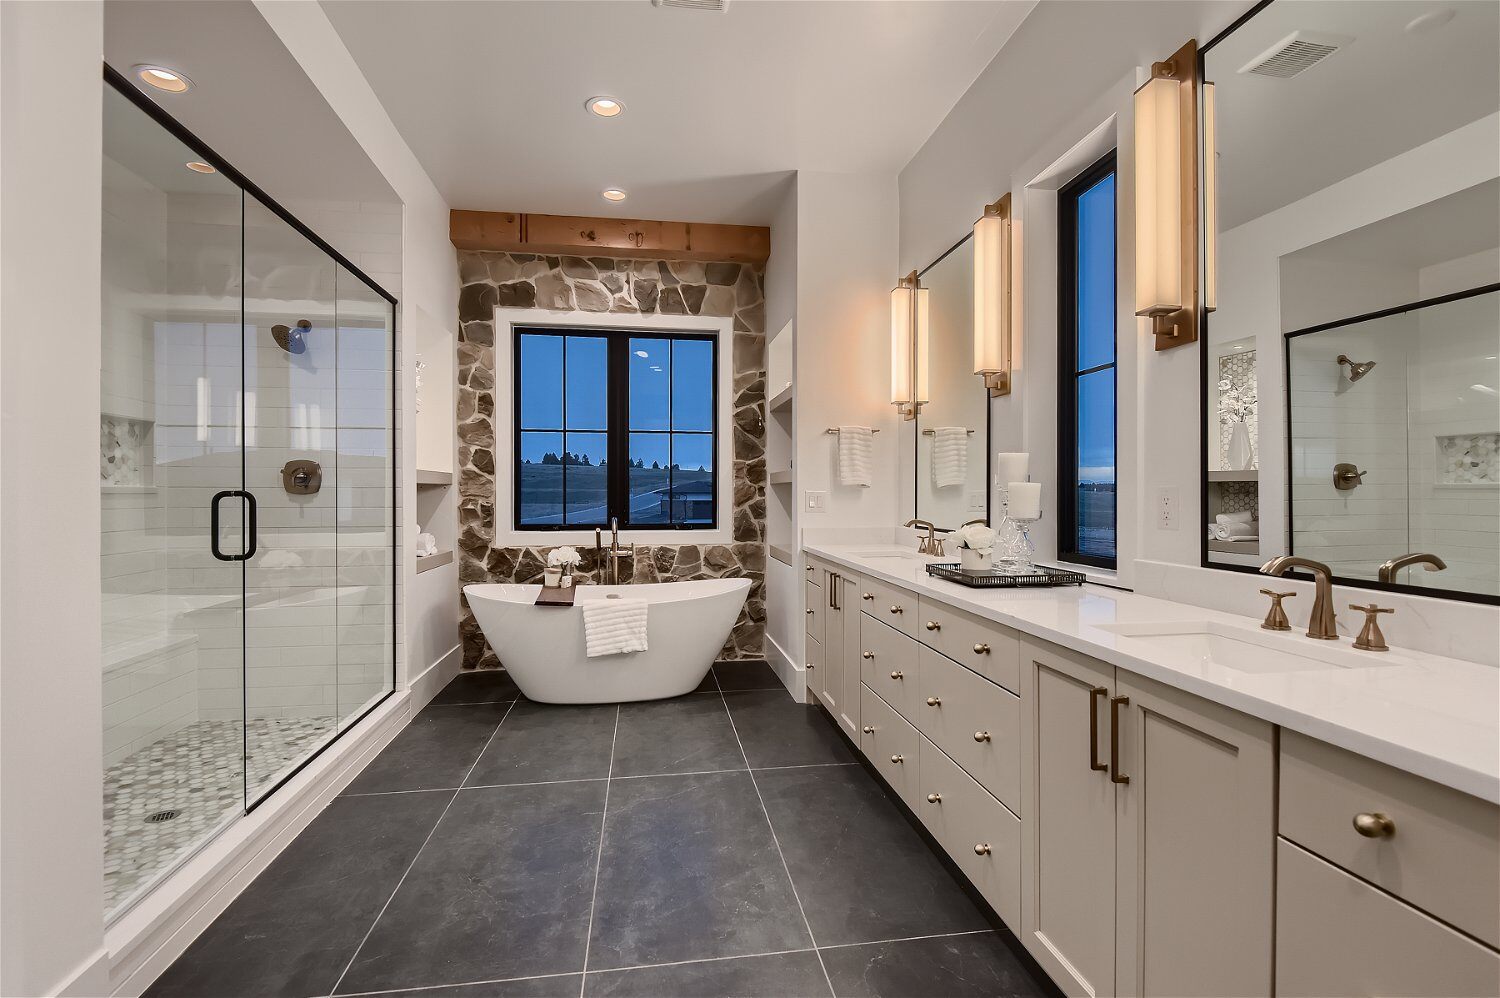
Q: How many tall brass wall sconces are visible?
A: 3